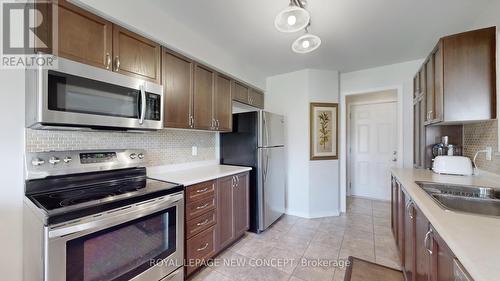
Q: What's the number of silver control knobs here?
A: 5